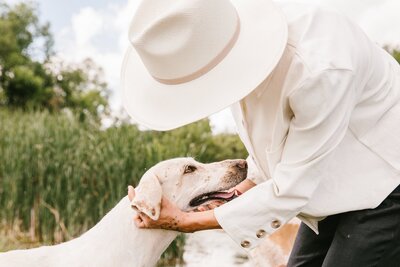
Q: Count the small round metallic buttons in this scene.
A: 3